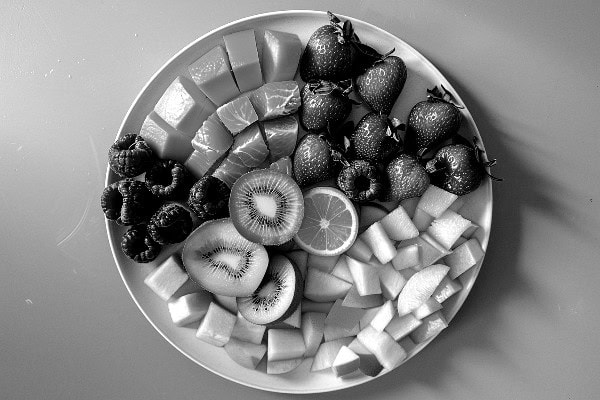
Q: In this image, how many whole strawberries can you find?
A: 8